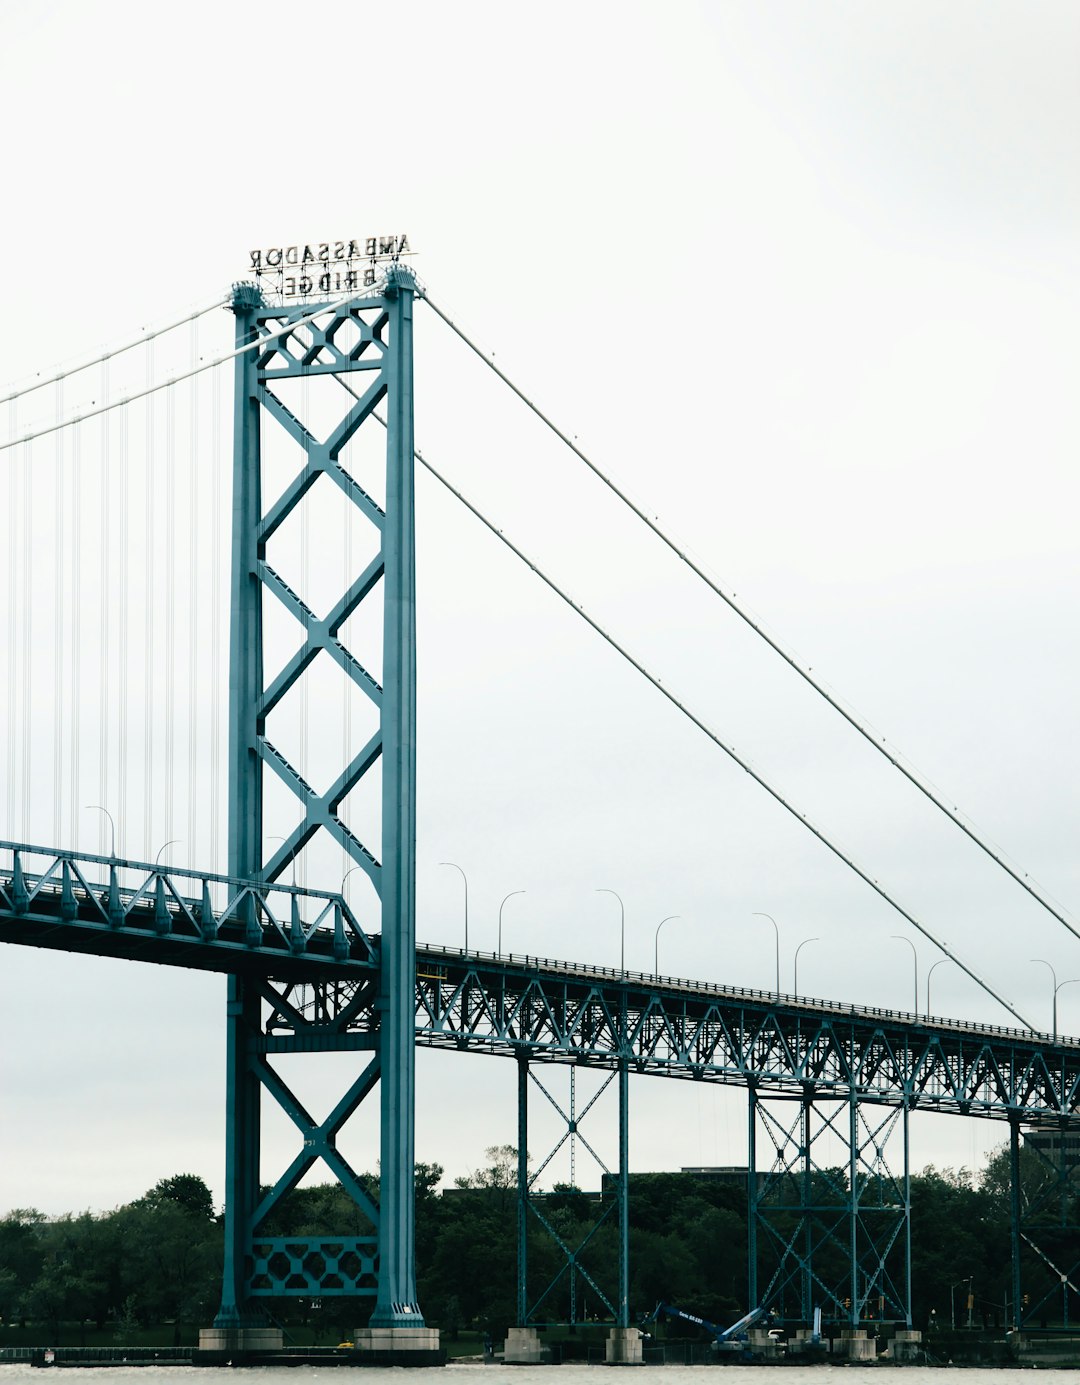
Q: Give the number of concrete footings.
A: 8